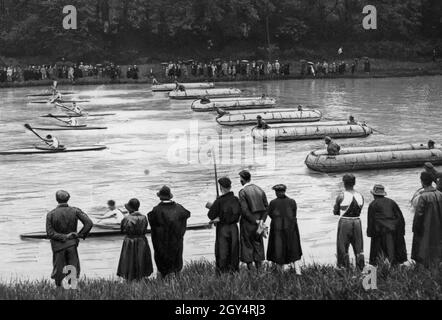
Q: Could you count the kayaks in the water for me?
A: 6